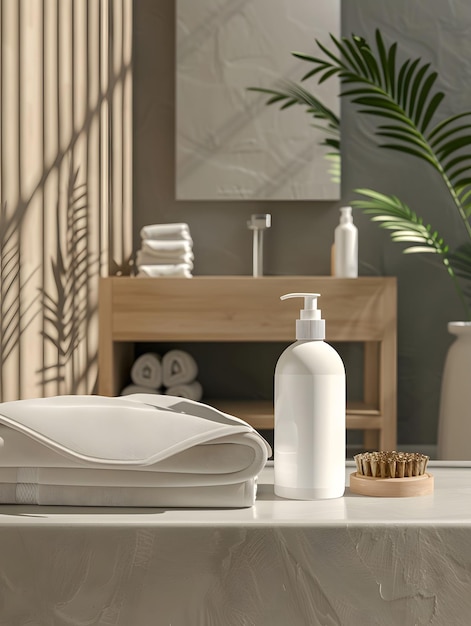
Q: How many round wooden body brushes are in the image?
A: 1